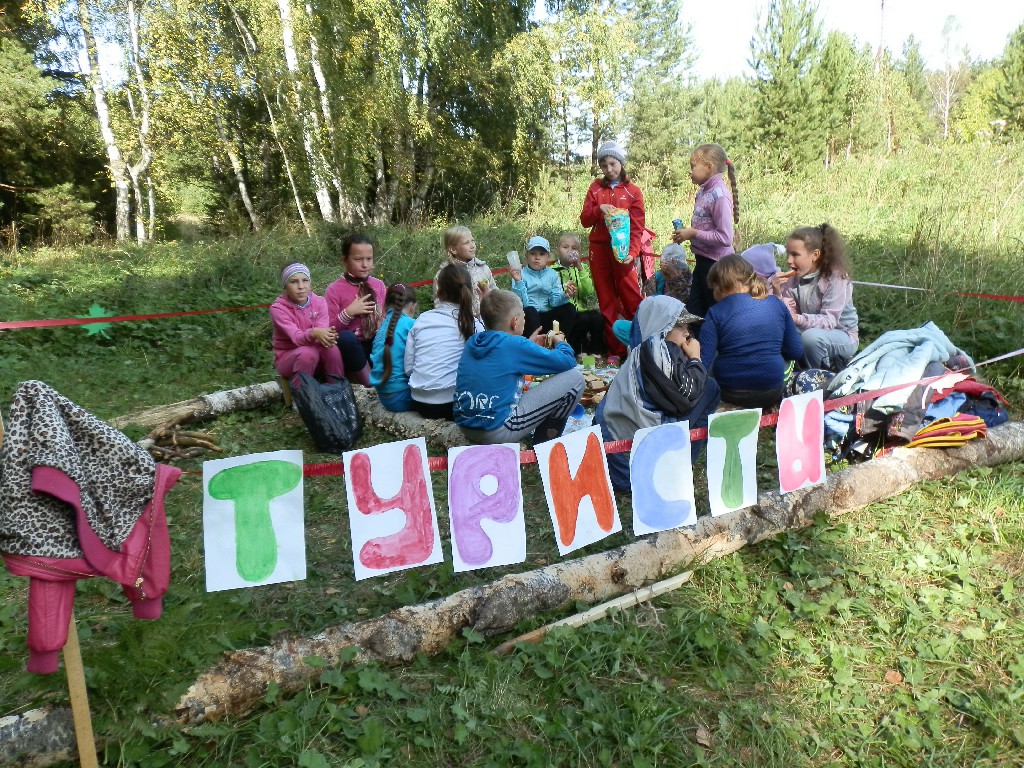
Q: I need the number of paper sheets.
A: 7